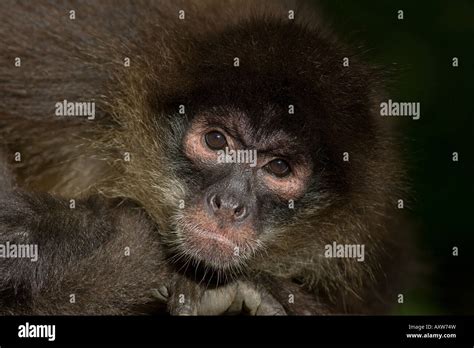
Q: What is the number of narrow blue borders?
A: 0